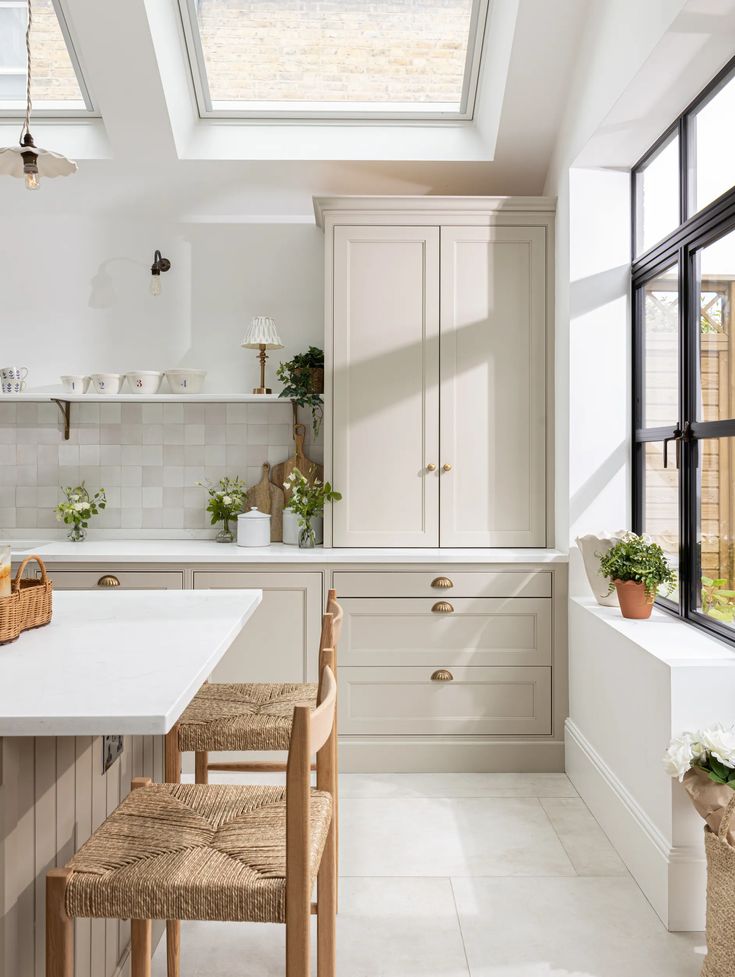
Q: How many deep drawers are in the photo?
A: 2